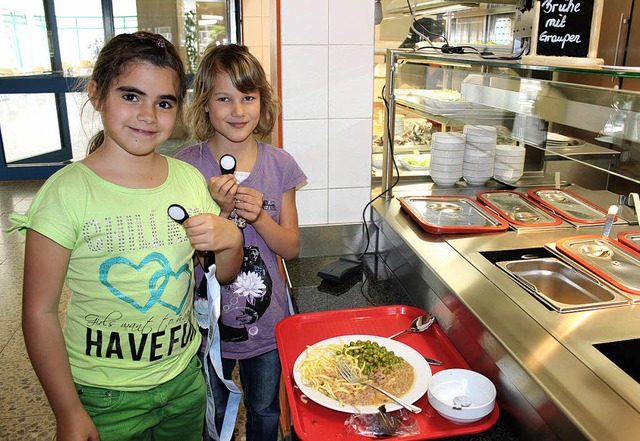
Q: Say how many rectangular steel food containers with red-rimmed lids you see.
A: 5